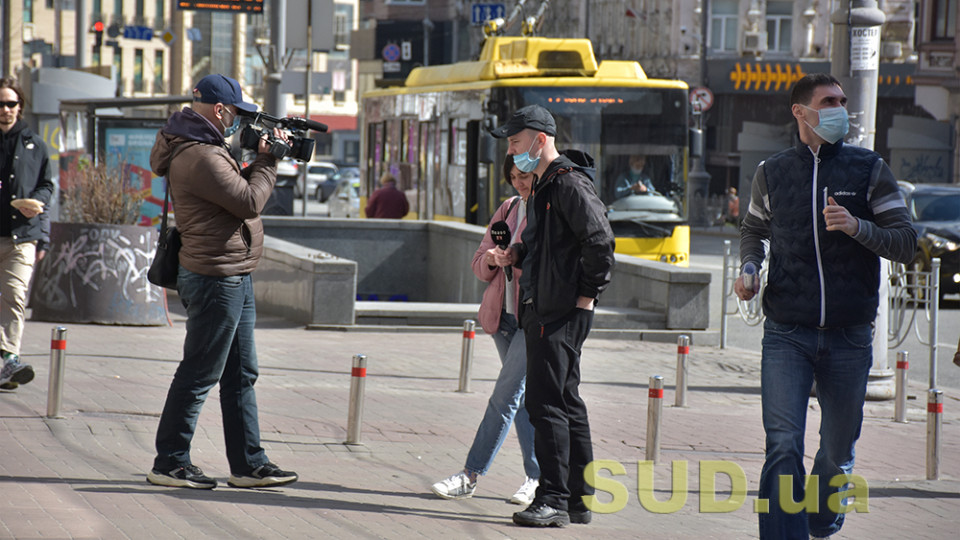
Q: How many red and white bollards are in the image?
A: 7